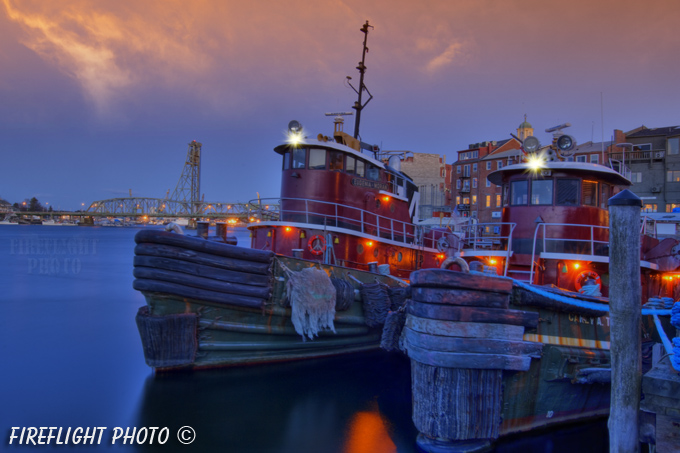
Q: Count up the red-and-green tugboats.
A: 2